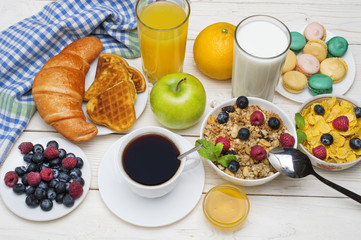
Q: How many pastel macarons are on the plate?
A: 9